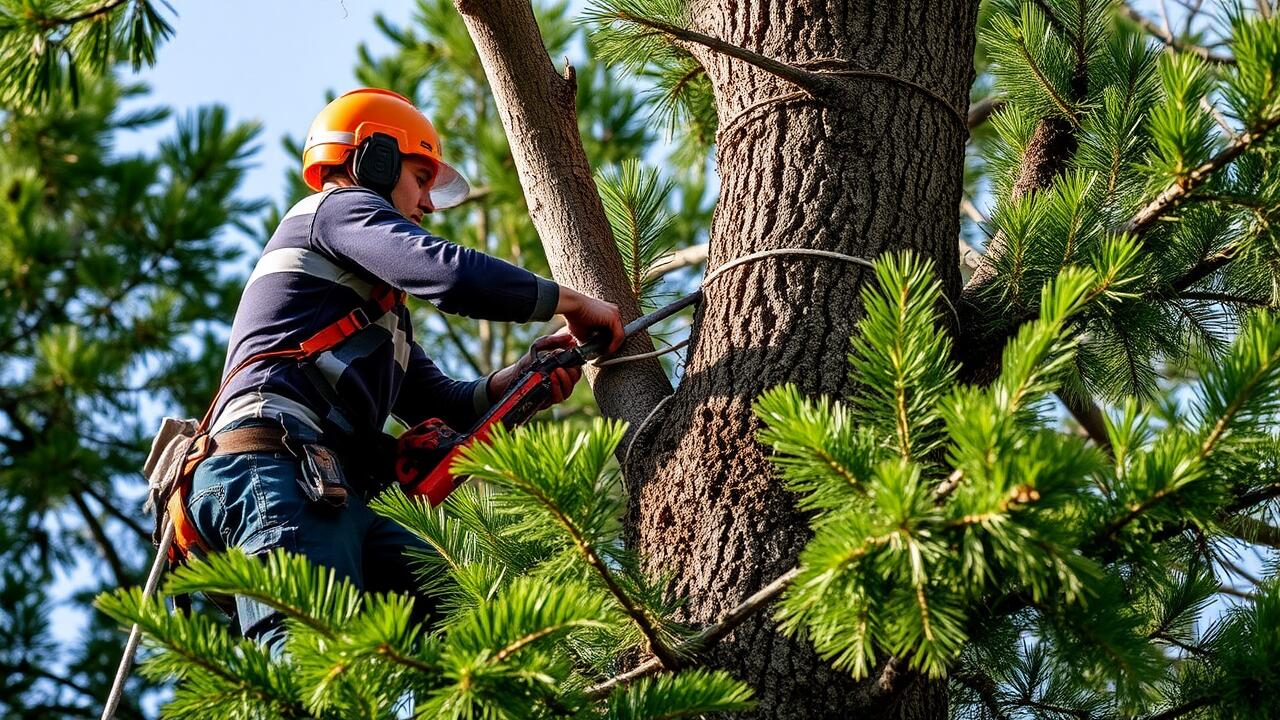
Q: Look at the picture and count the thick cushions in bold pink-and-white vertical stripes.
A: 0